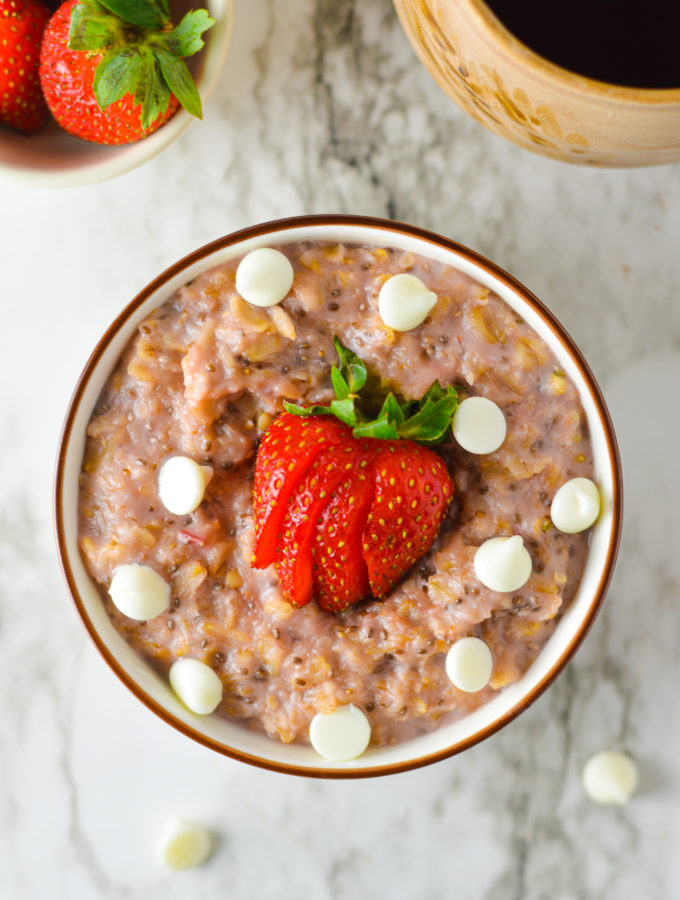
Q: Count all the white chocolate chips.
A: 12